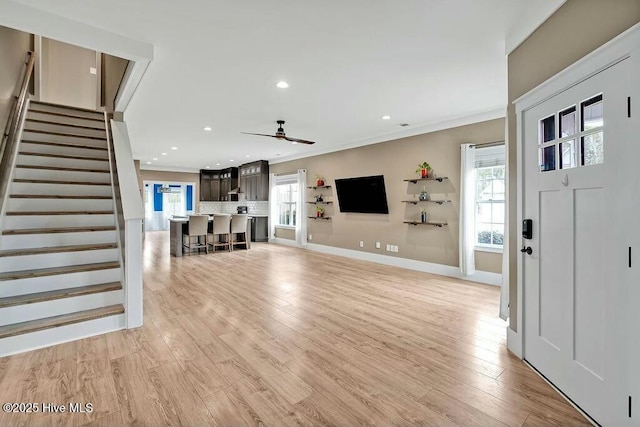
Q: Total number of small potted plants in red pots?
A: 3